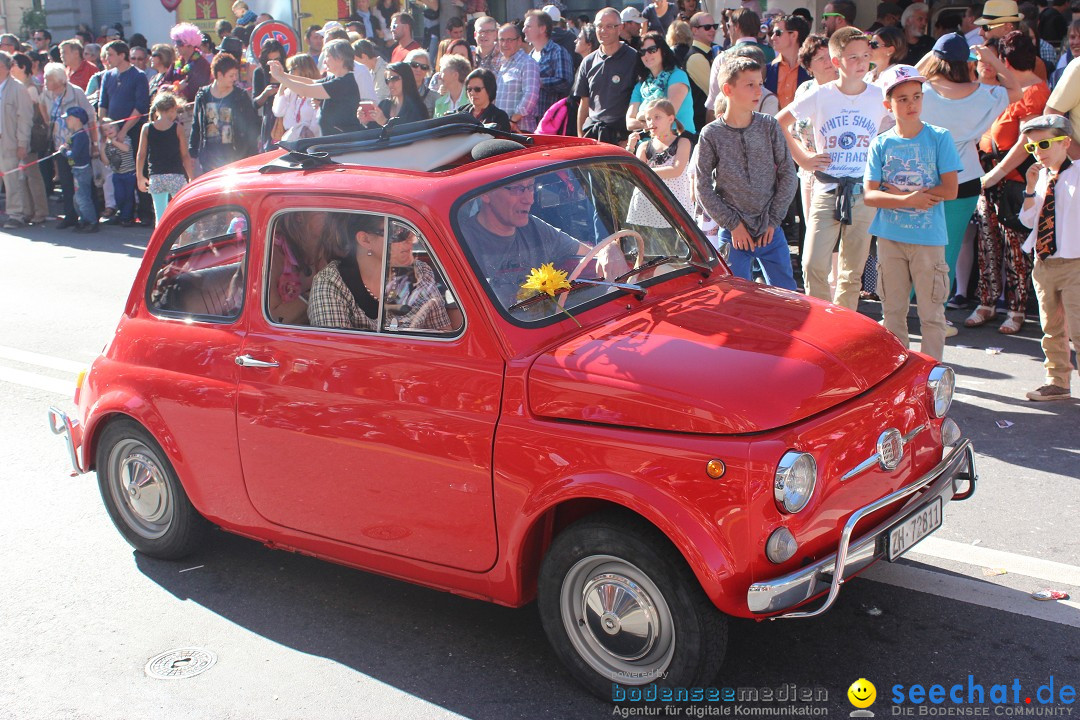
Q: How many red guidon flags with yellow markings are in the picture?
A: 0